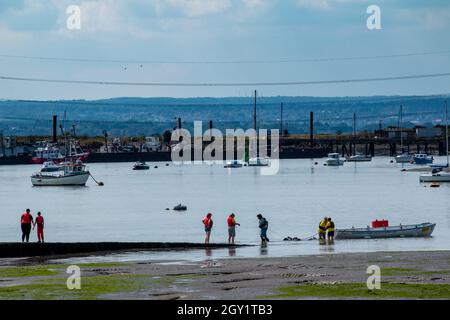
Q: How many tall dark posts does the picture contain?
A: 4